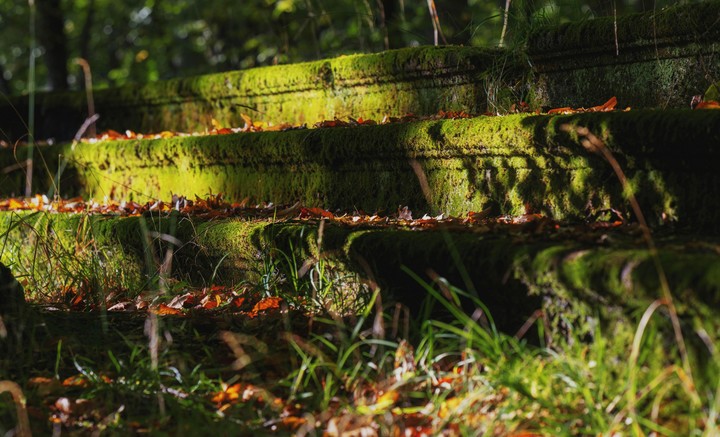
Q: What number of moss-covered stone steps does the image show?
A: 3